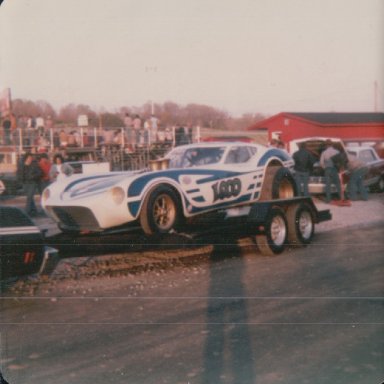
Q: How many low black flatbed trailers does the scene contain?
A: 1